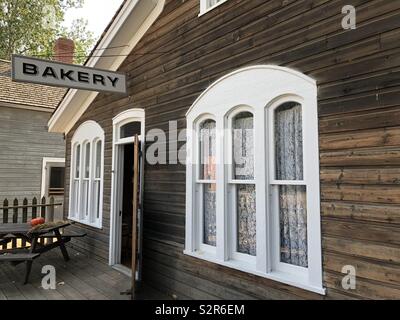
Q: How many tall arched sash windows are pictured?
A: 6